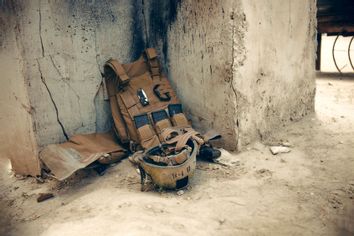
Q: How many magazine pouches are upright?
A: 3